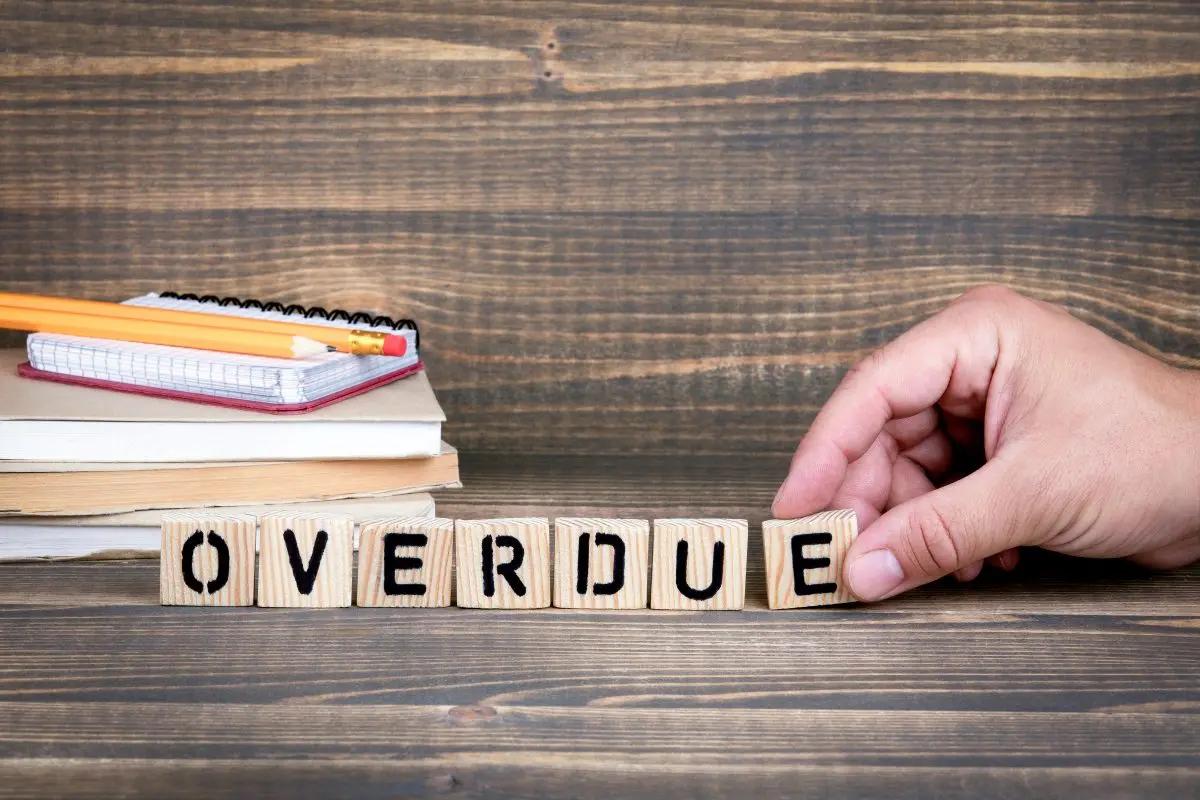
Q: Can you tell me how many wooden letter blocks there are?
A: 7